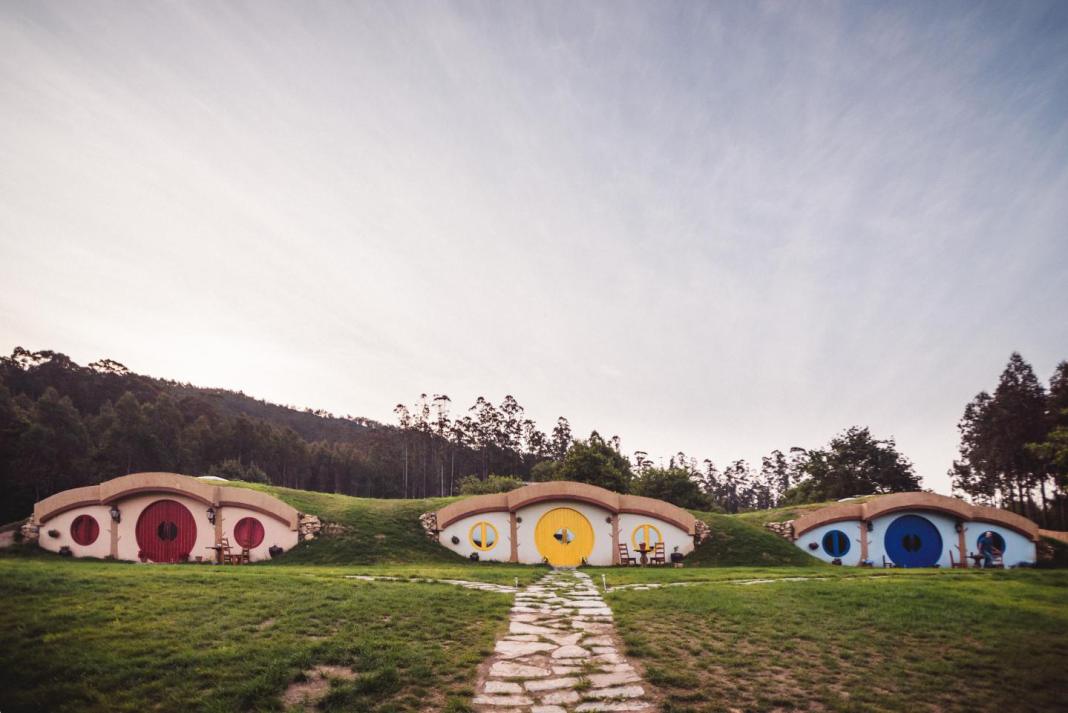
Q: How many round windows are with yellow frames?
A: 2